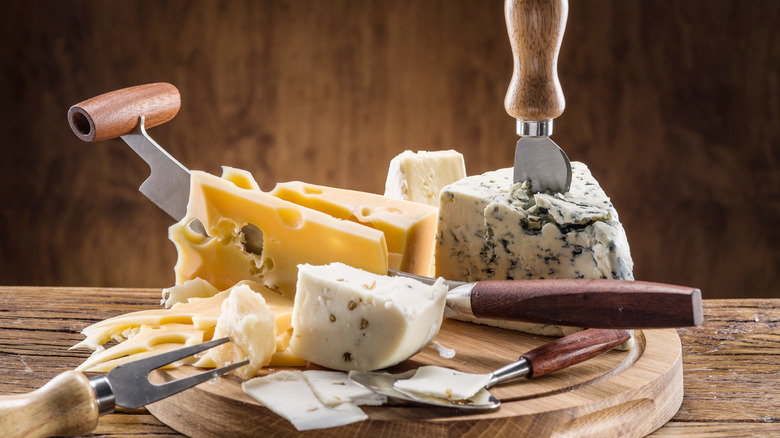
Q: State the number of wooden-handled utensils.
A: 5